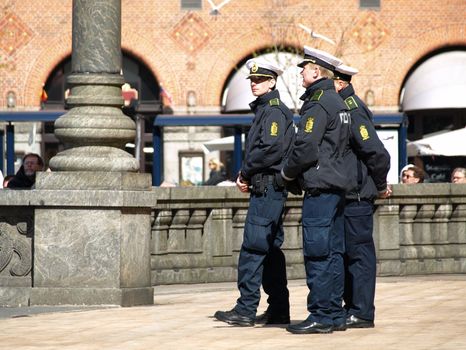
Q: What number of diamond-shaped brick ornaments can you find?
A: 3